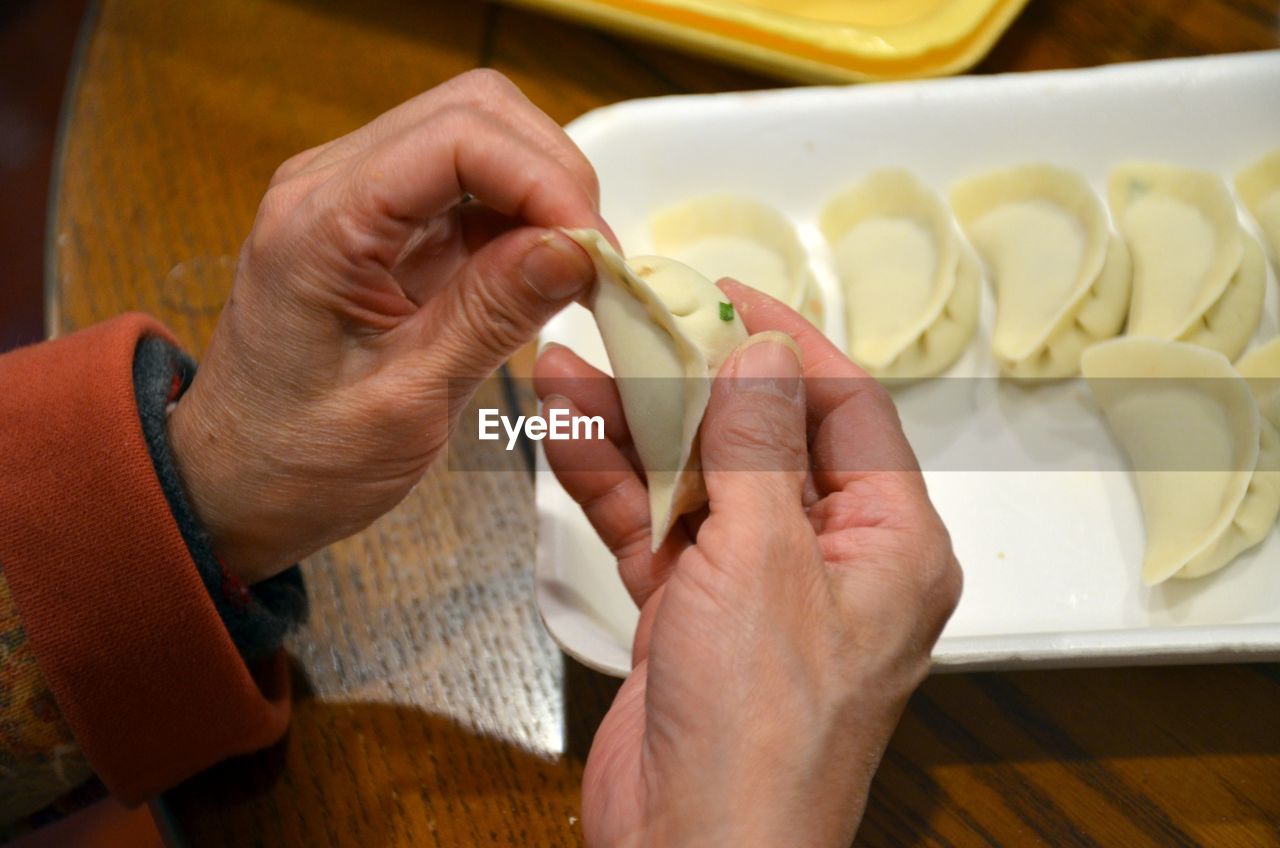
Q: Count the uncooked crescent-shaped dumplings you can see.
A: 8